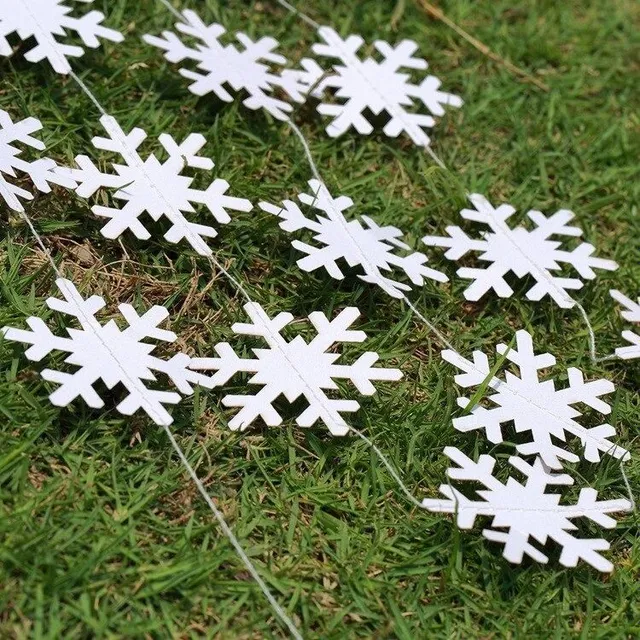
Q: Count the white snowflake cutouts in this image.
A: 12